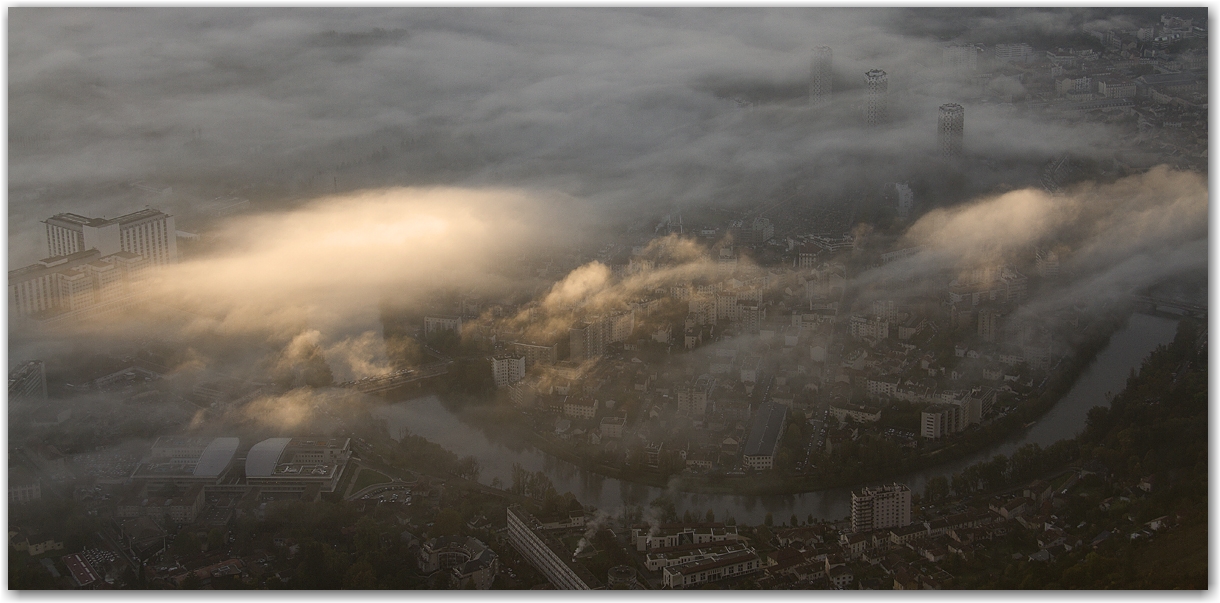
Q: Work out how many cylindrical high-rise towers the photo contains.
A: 3